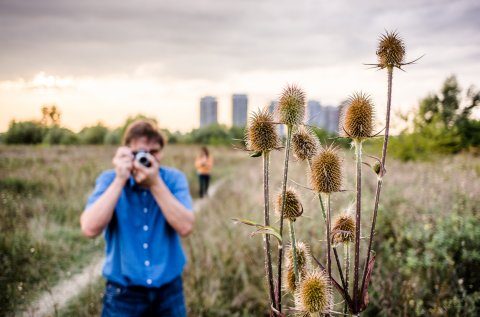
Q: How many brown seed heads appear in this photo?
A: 10